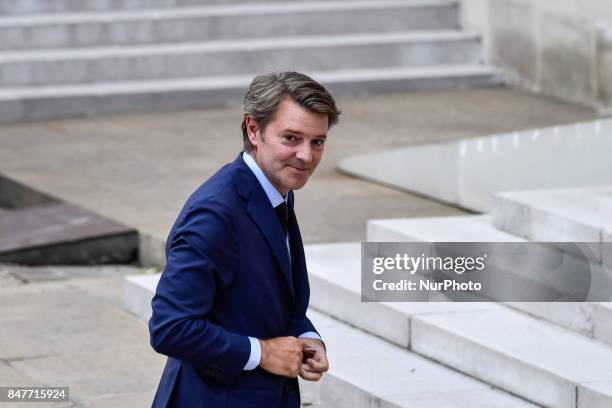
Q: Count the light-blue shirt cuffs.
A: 2